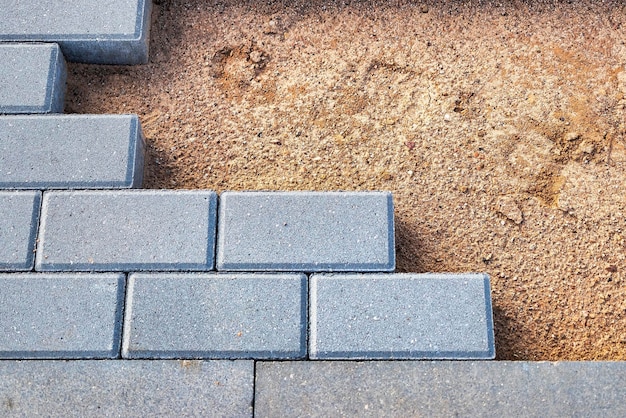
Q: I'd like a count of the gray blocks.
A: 11